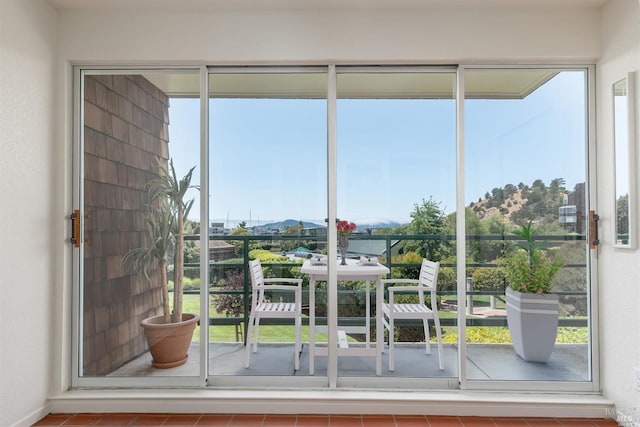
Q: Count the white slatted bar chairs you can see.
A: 2